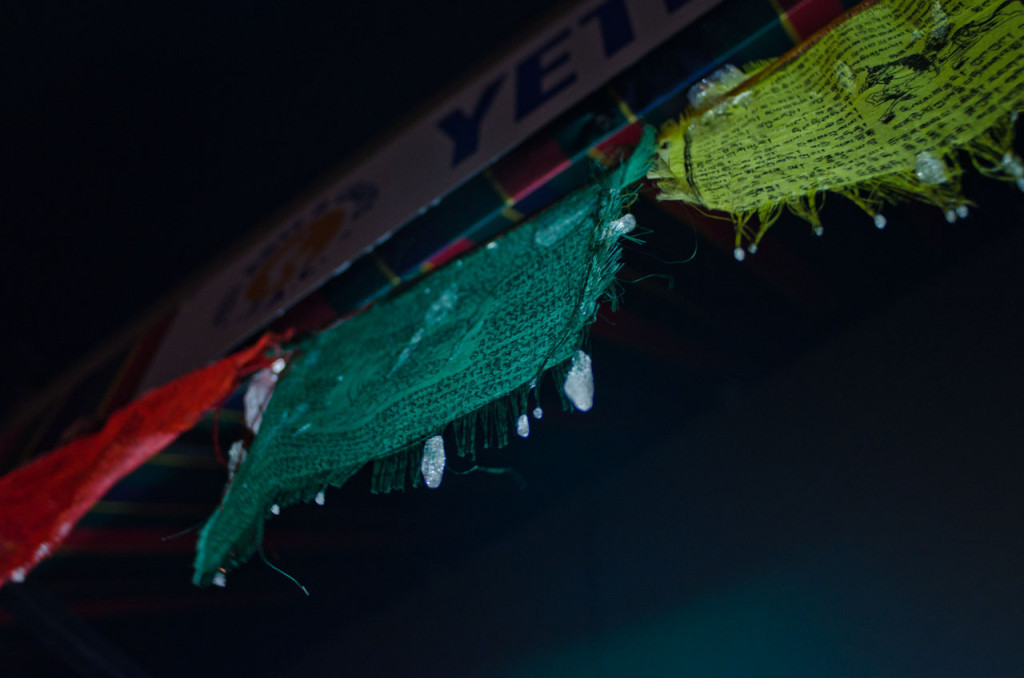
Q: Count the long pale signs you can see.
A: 1